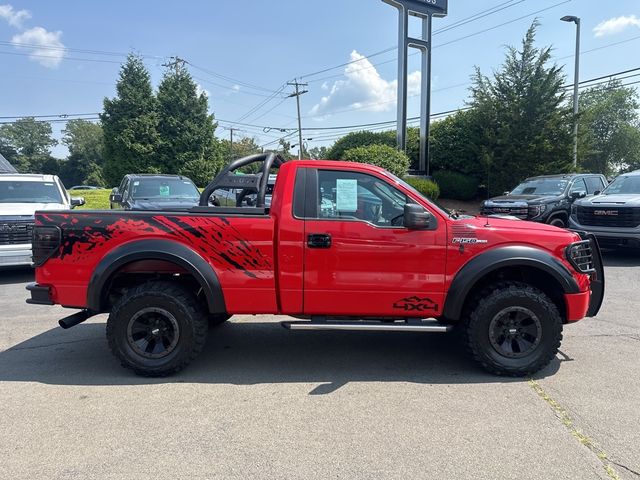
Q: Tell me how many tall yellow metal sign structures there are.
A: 0